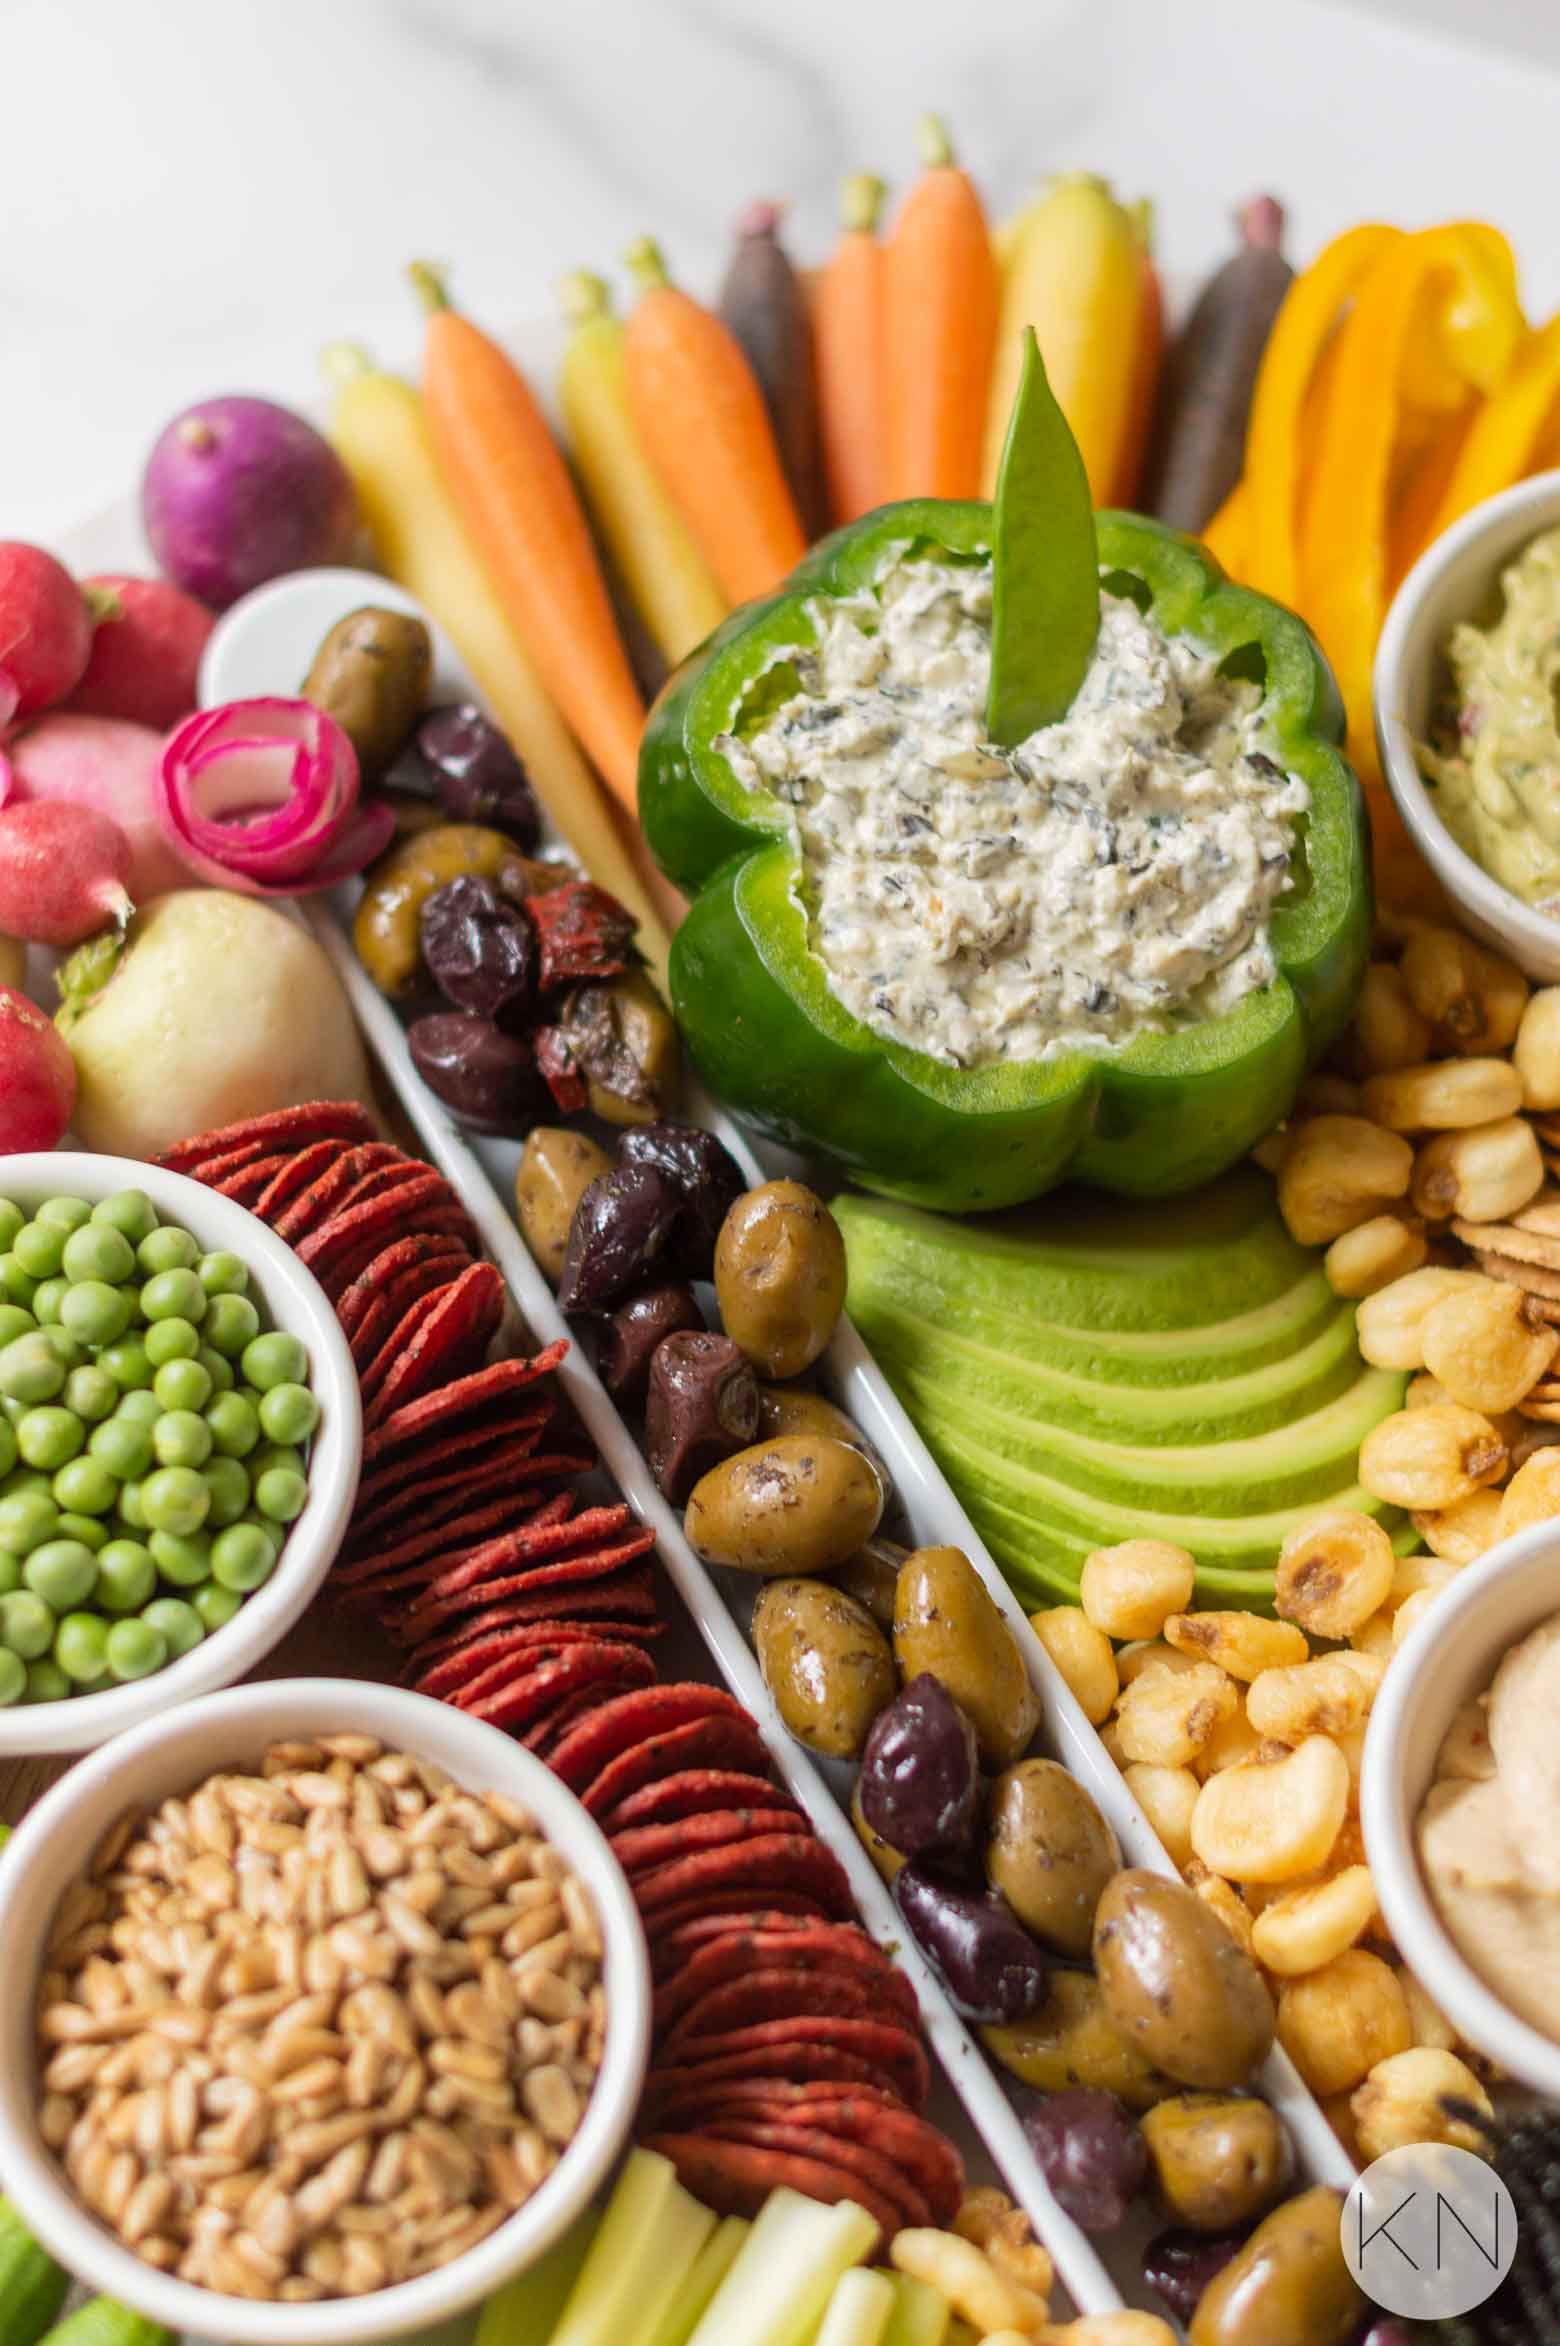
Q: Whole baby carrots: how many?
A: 10